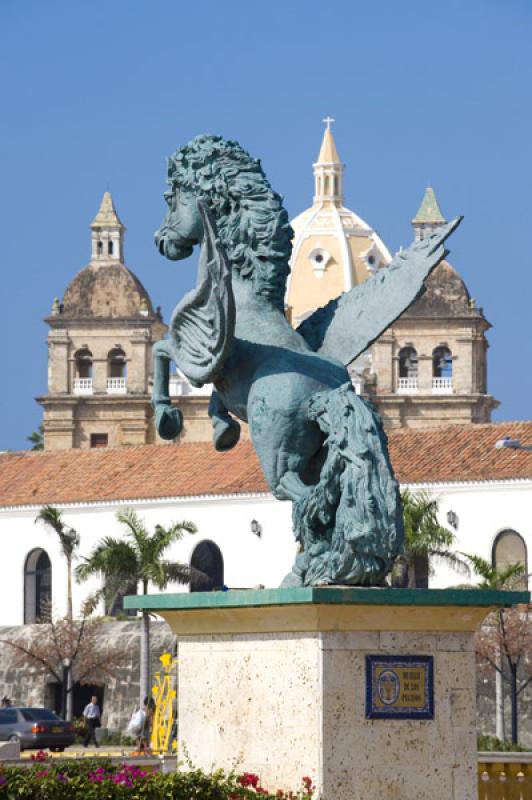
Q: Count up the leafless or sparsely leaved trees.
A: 2